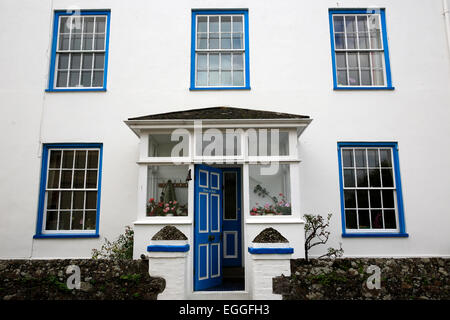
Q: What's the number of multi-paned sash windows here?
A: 5